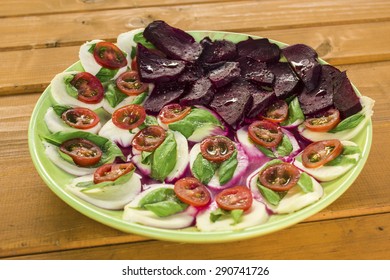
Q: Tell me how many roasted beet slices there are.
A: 15